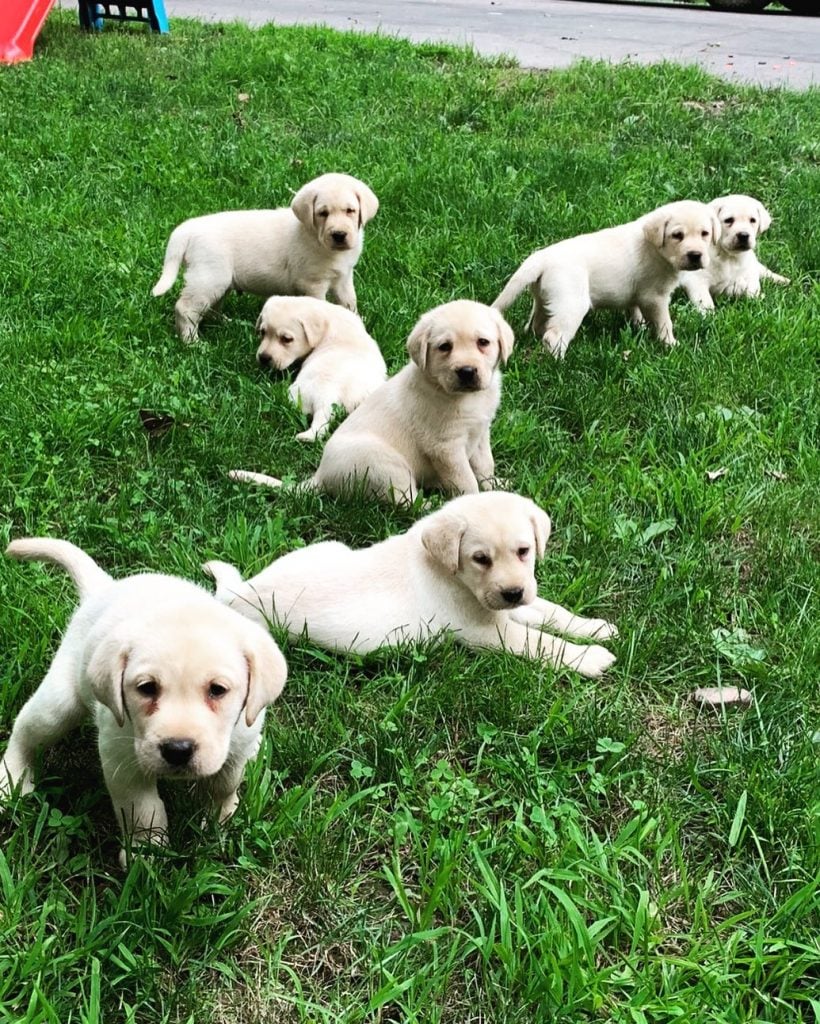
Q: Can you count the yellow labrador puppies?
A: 7